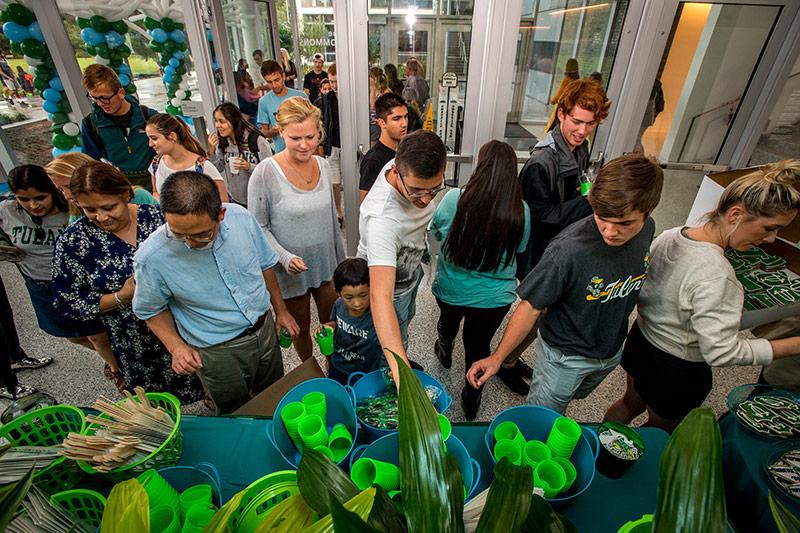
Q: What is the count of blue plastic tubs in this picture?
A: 5